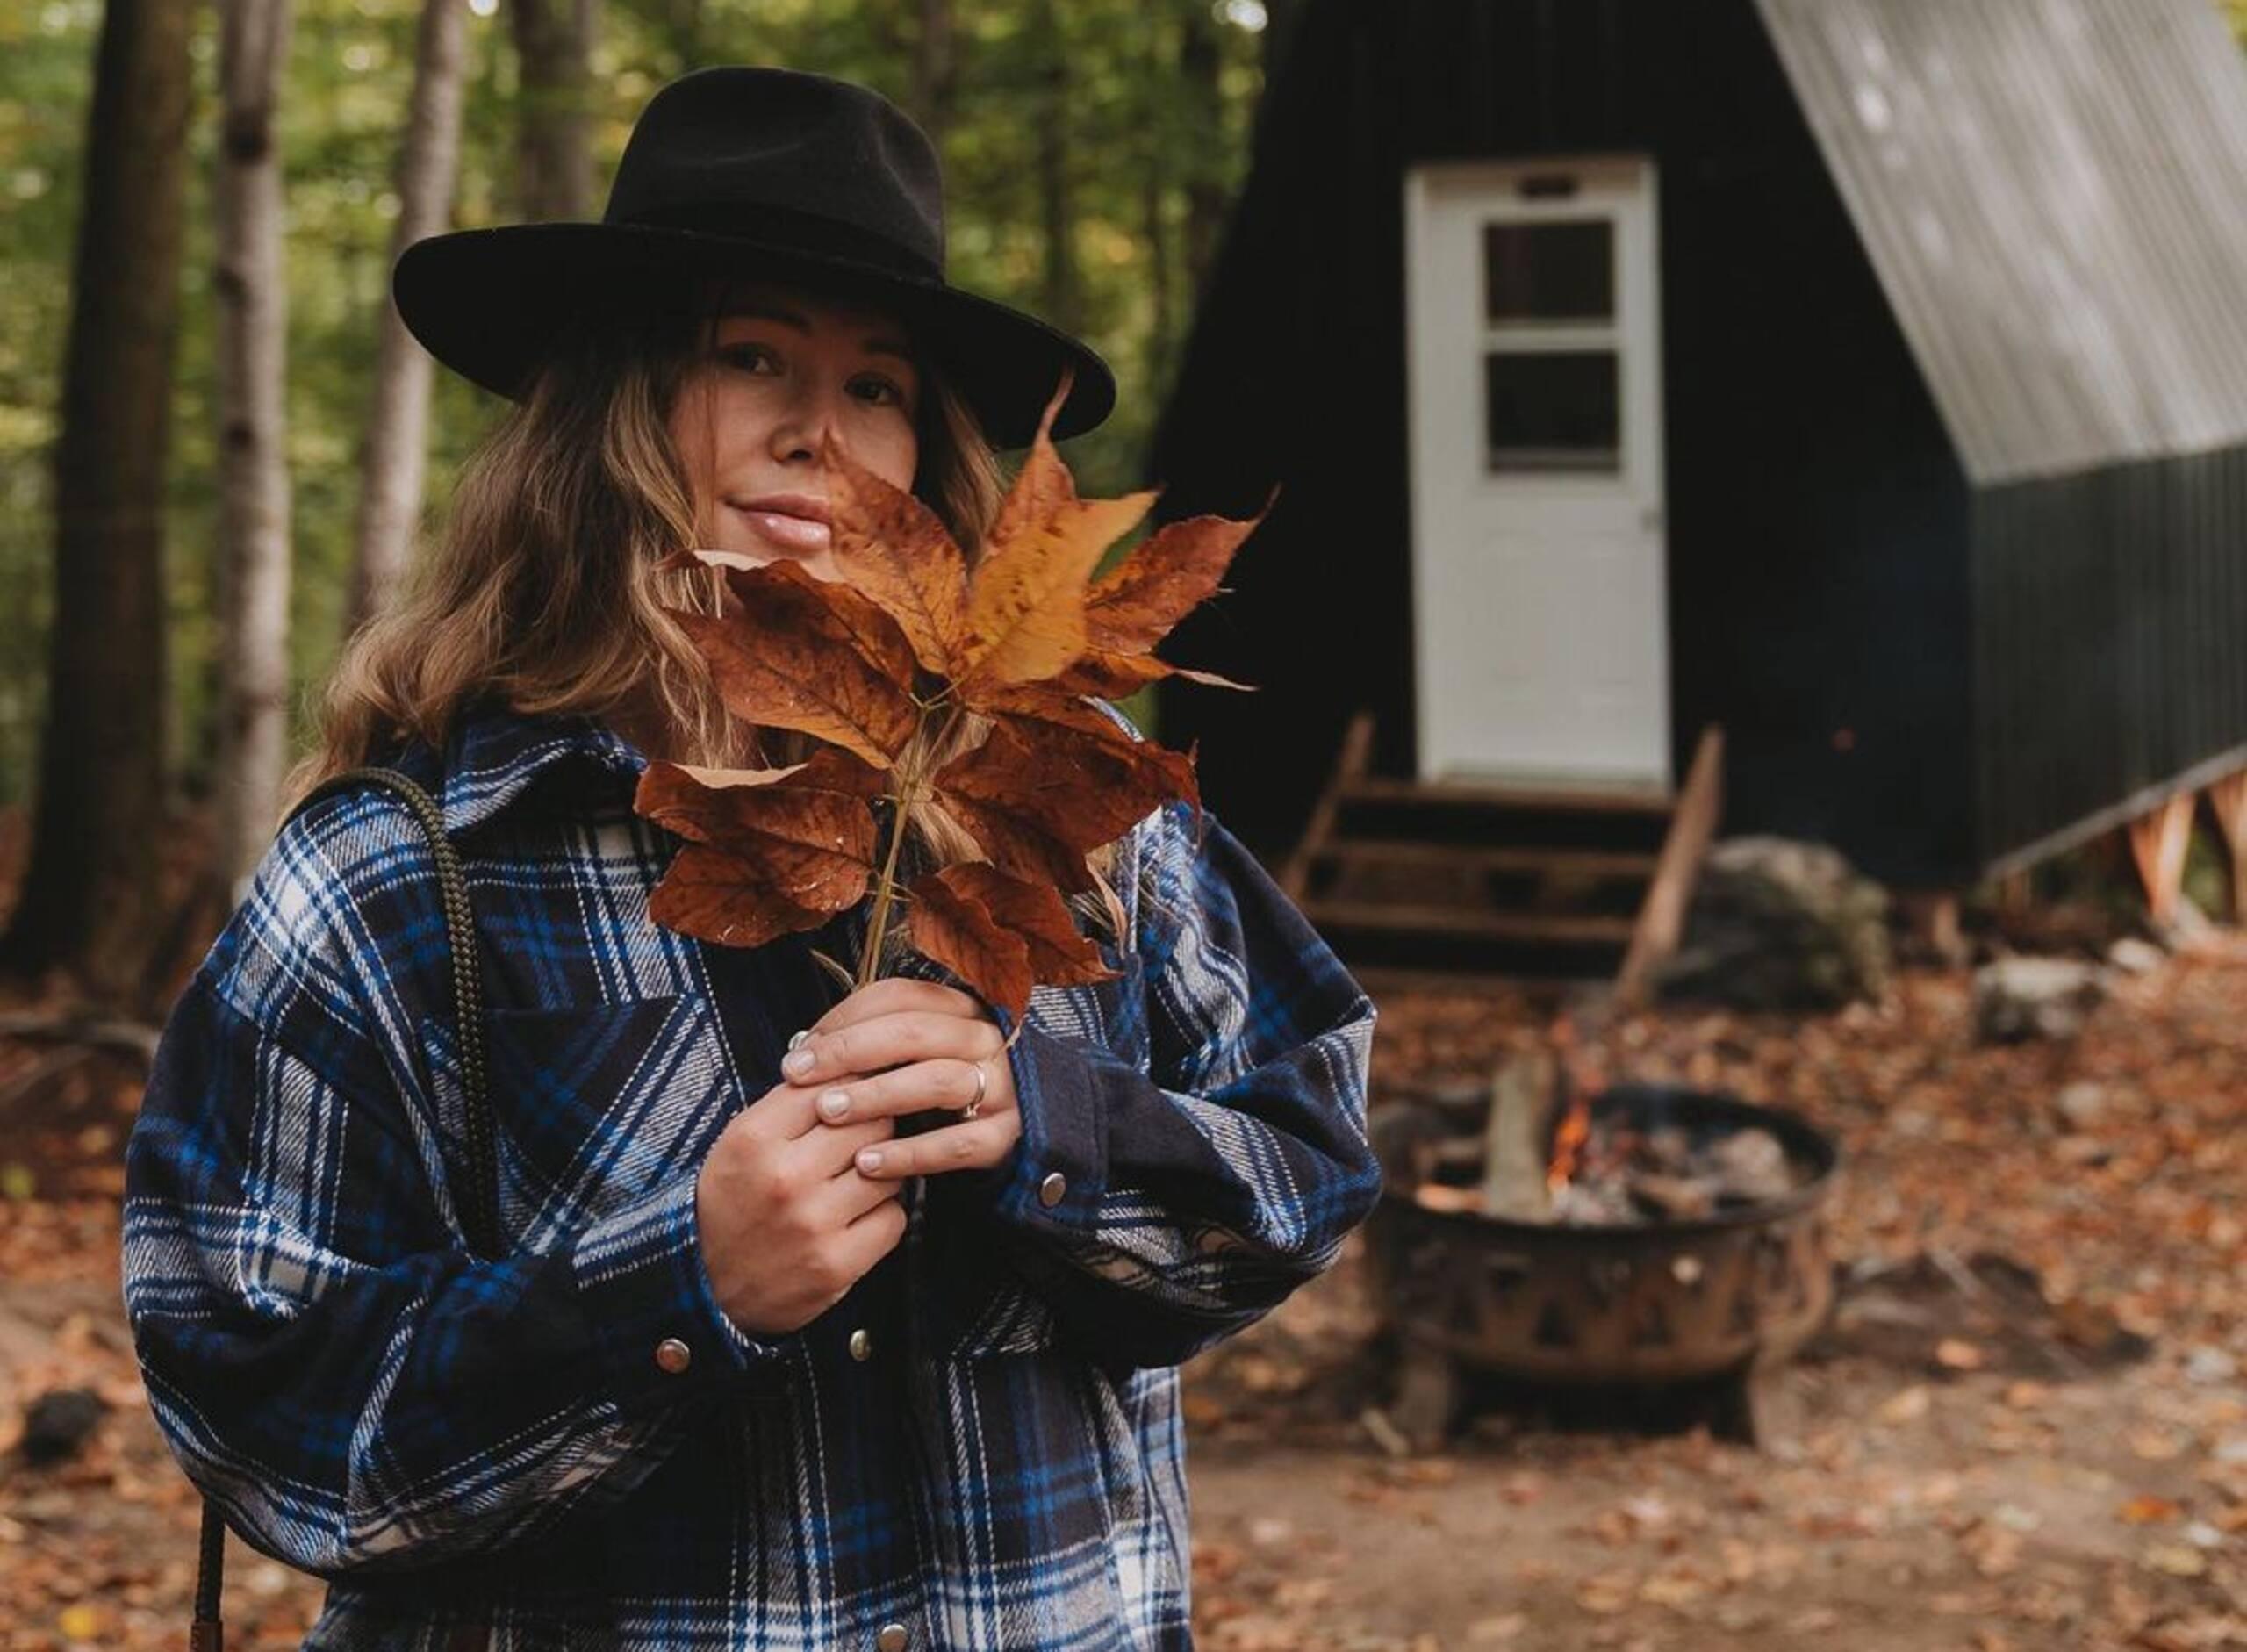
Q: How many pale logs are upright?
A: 1